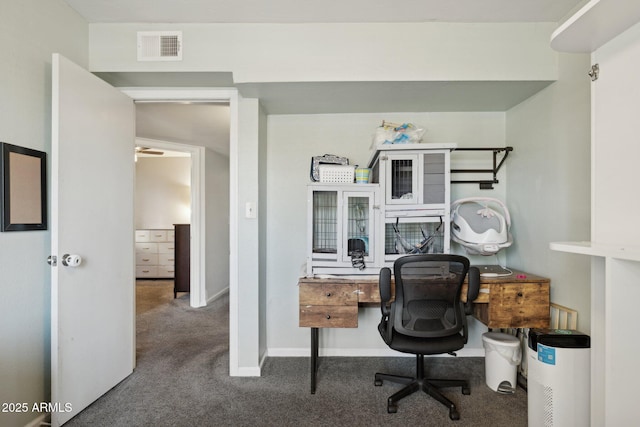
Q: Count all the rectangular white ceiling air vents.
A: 1